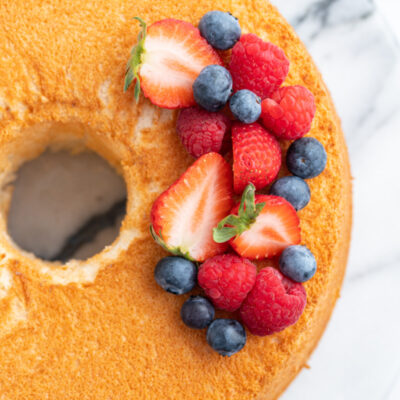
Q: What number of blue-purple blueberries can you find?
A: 9